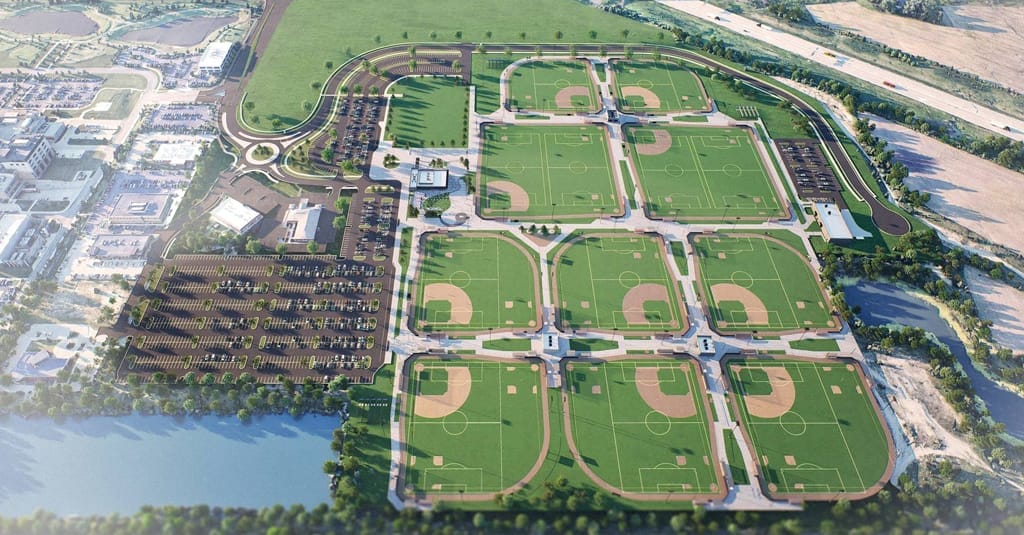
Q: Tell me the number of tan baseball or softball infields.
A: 10